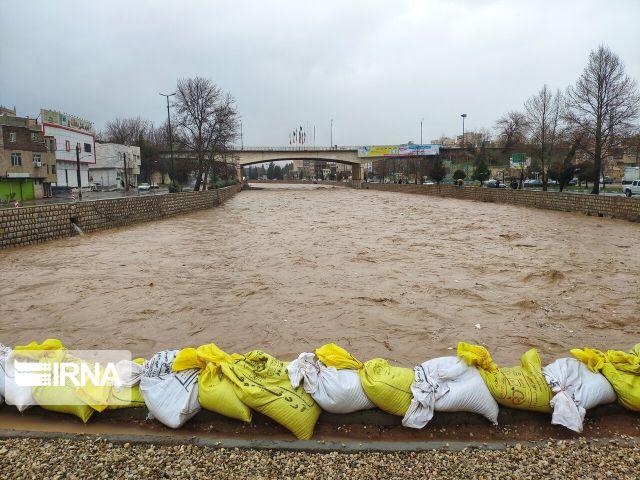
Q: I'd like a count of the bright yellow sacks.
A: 7